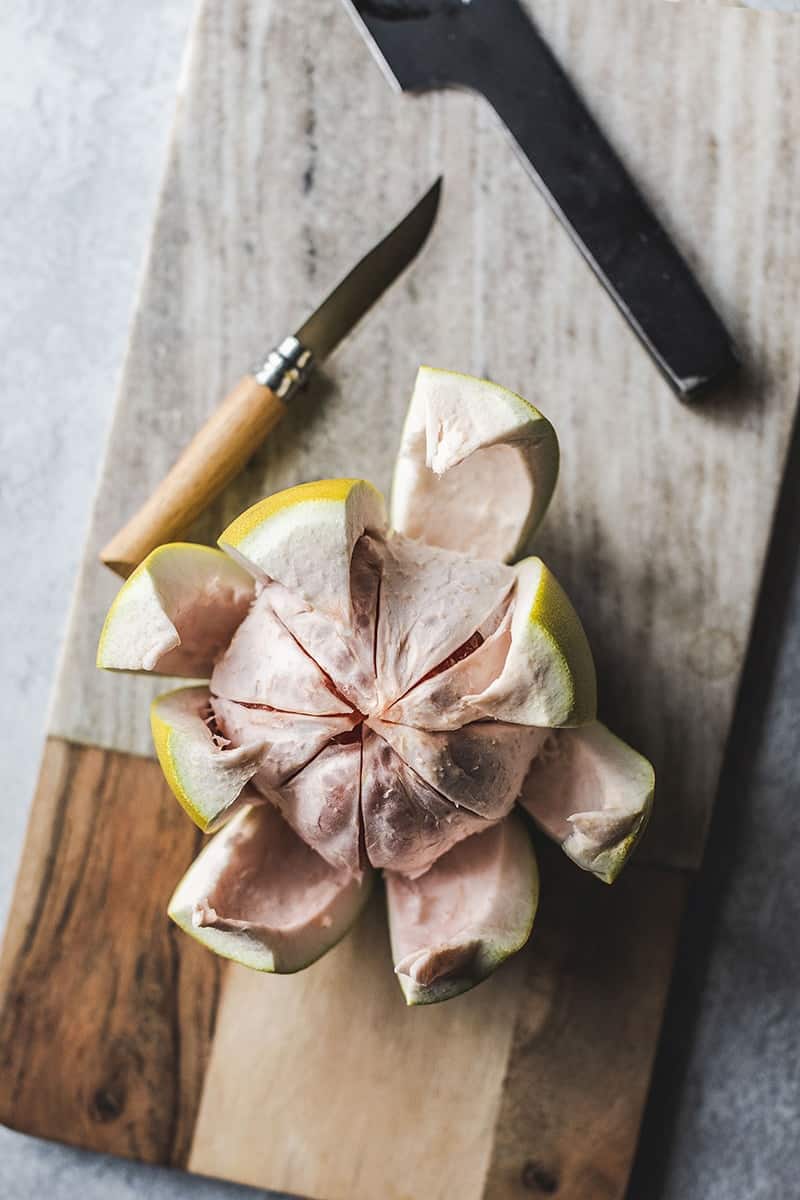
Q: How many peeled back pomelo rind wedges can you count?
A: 8